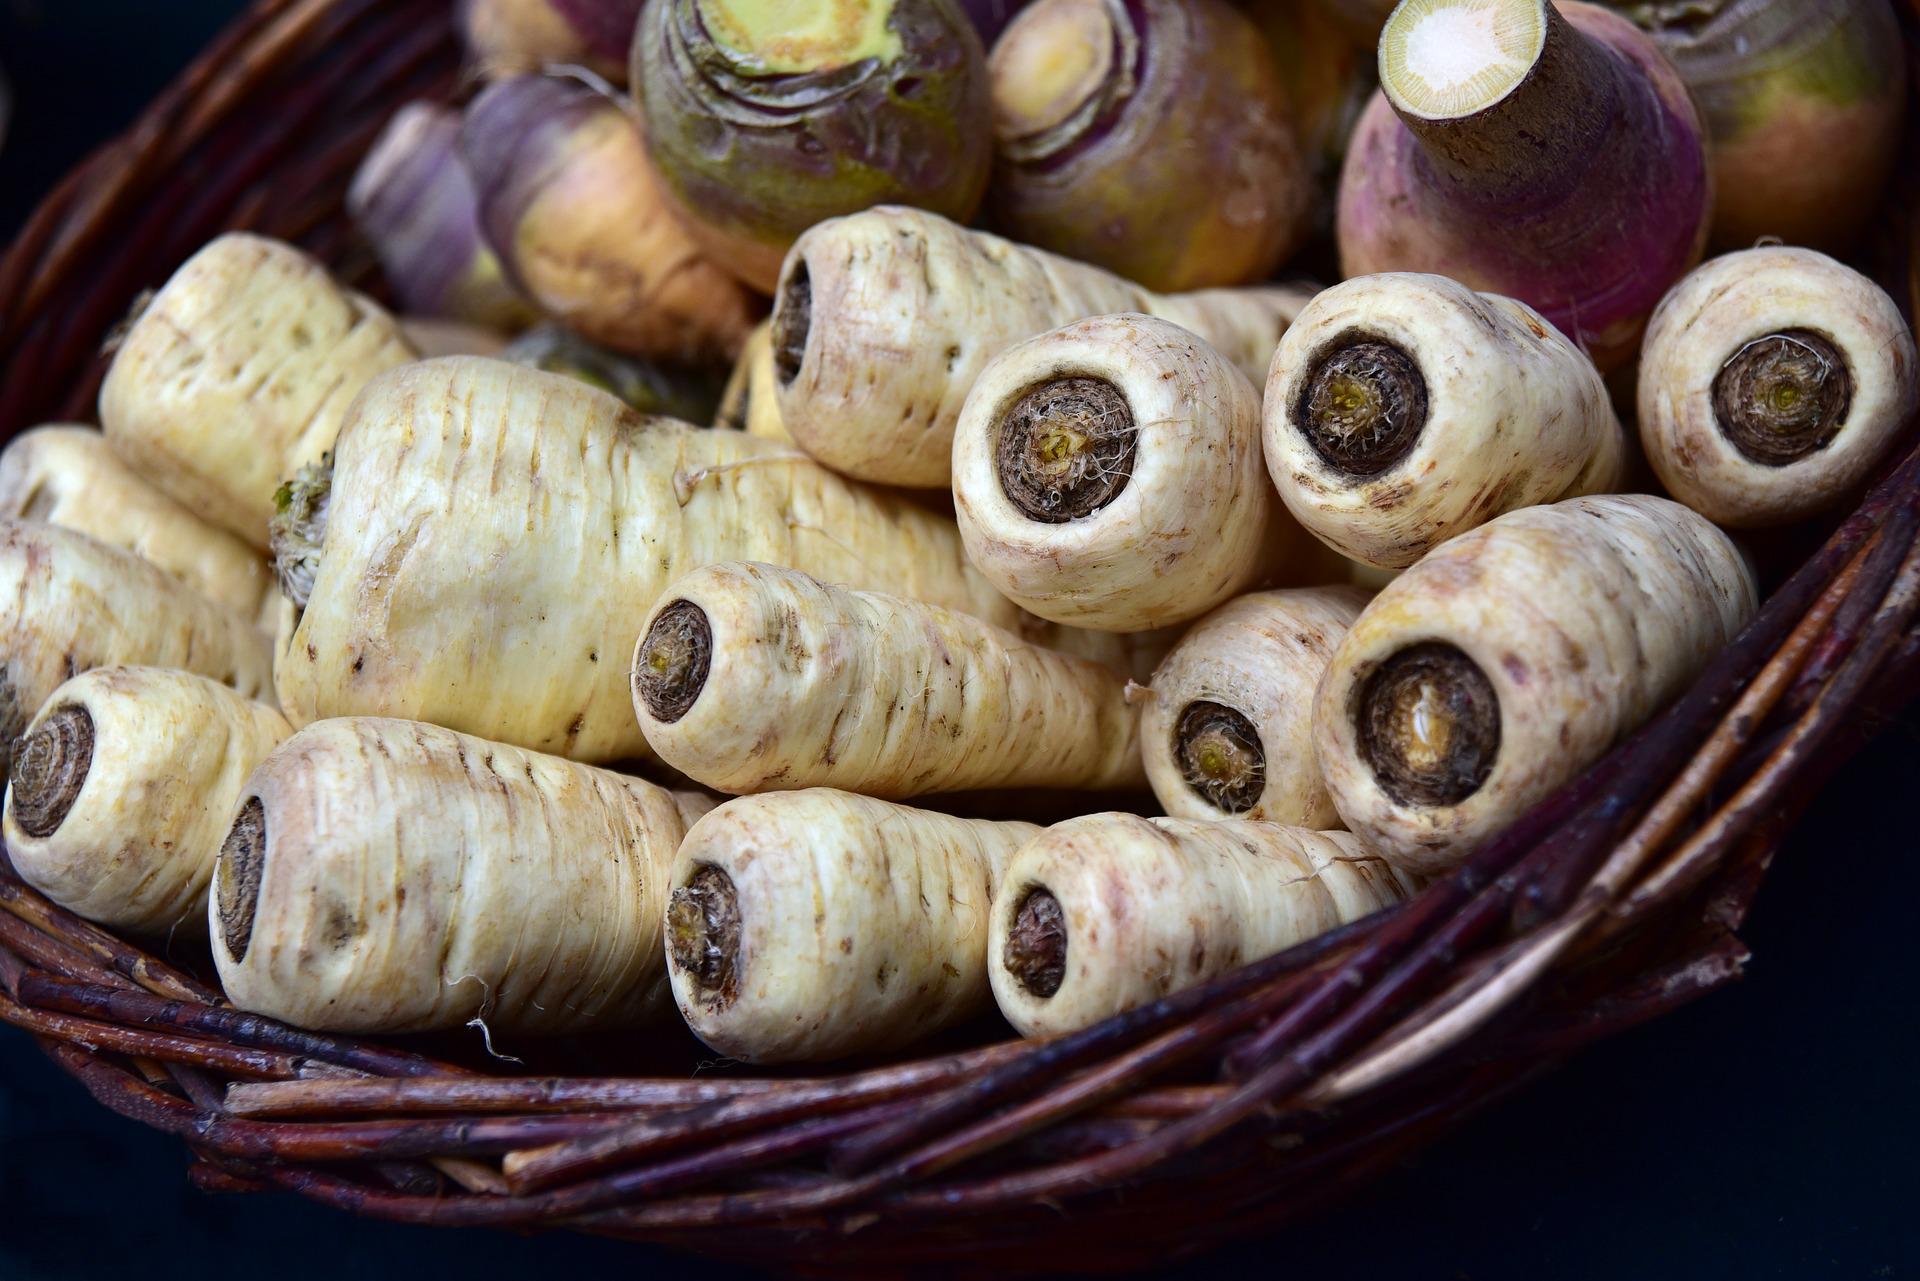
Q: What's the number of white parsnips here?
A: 15